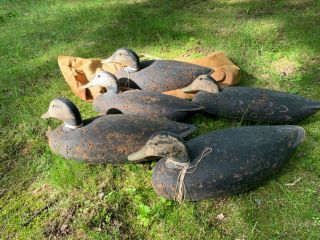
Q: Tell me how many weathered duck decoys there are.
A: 5